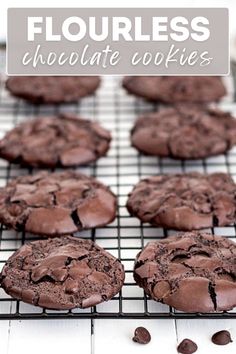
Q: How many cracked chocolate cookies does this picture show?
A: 8